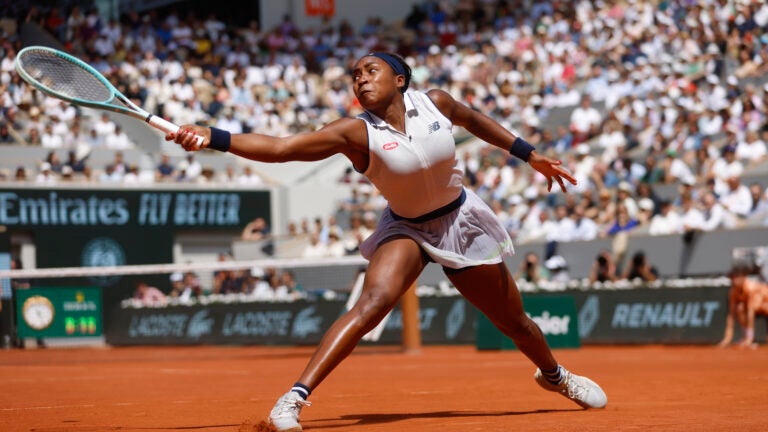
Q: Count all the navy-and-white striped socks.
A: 2